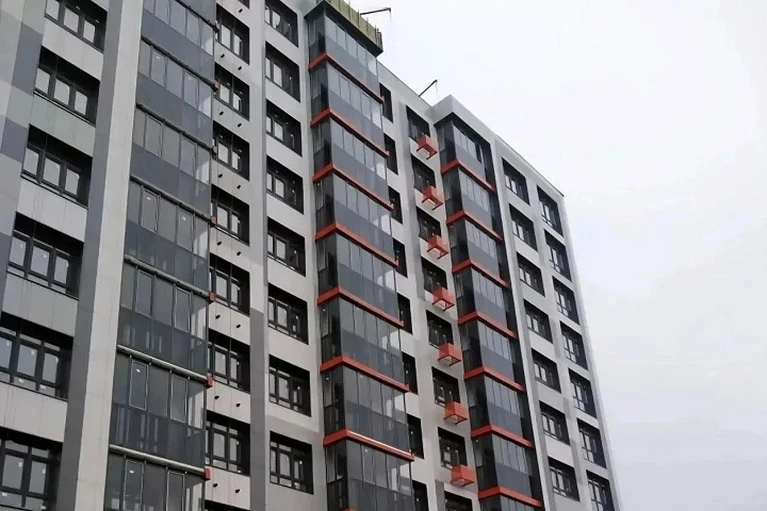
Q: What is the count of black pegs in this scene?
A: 15